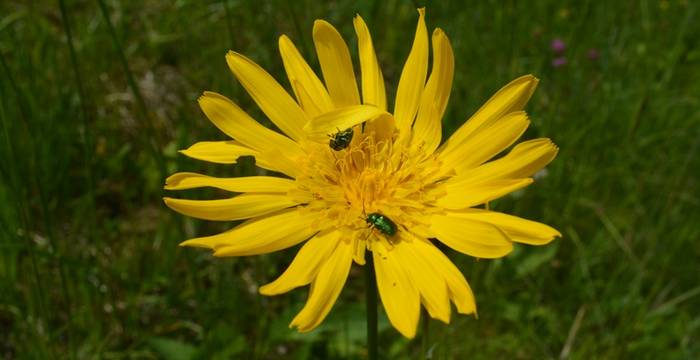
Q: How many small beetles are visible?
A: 2